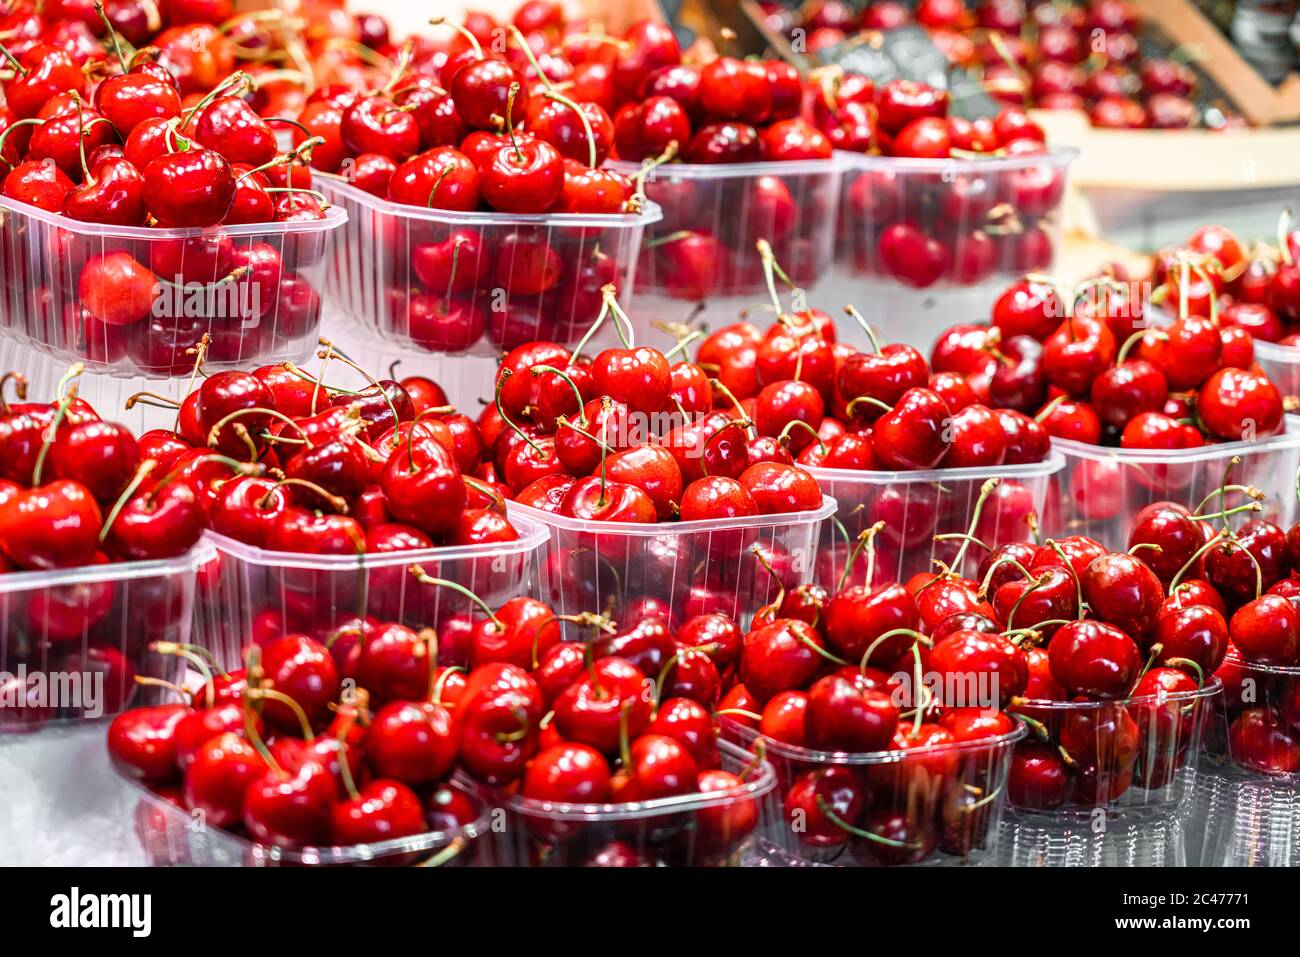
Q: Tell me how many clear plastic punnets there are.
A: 15